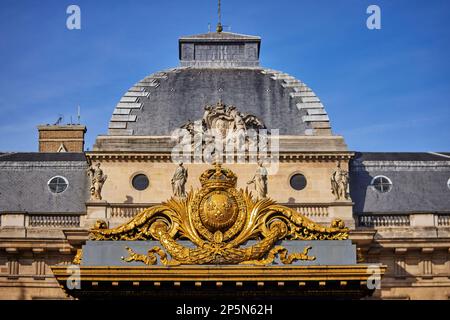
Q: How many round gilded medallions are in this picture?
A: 1